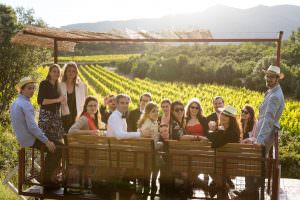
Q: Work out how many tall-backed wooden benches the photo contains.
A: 2